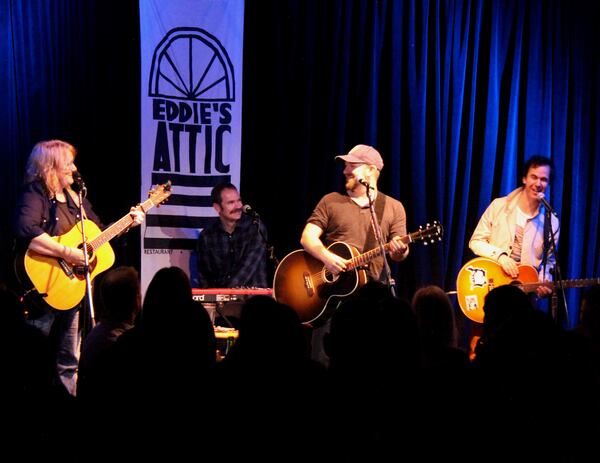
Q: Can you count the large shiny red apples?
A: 0